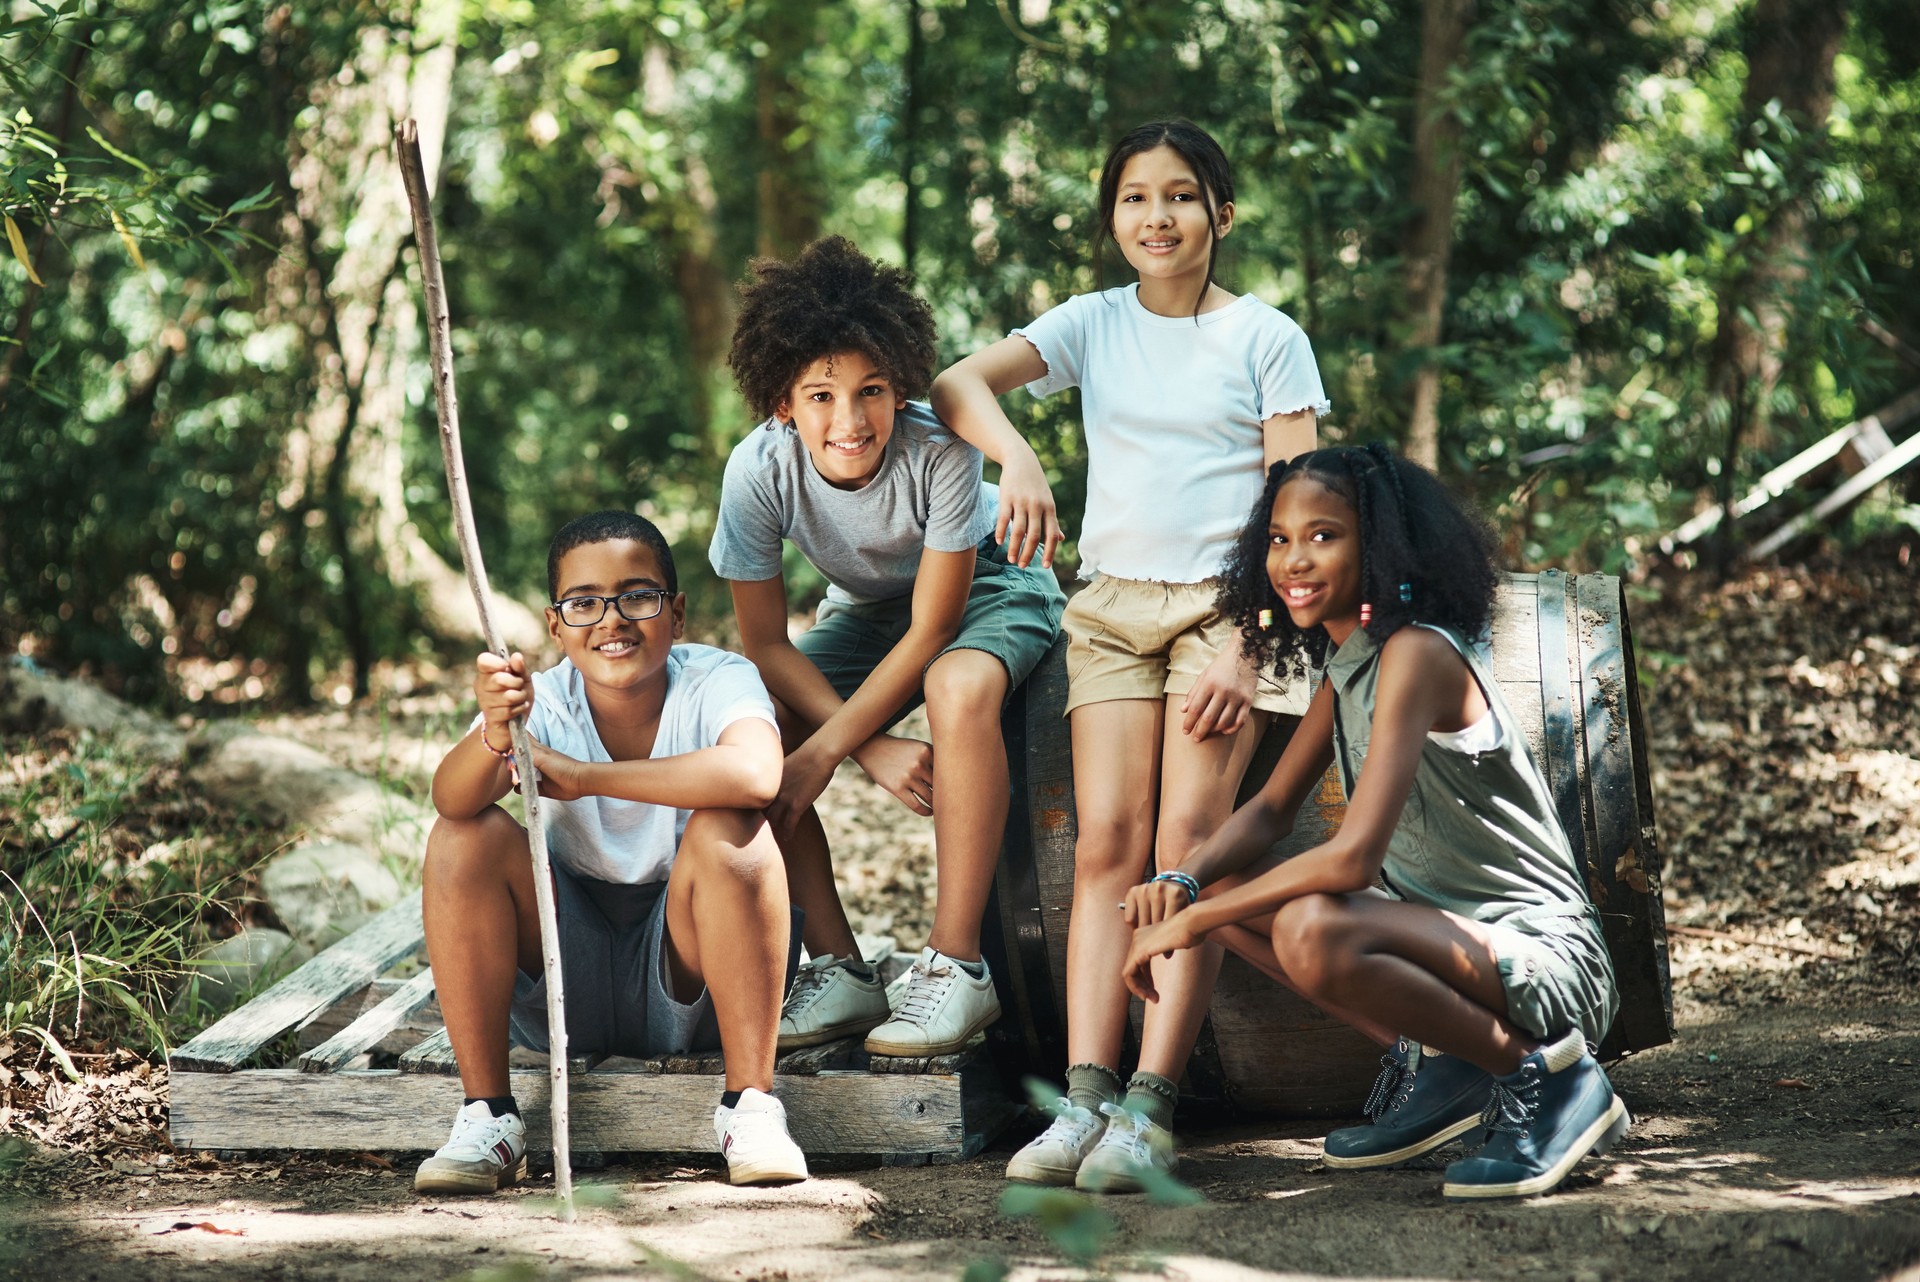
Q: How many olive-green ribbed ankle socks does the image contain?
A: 2